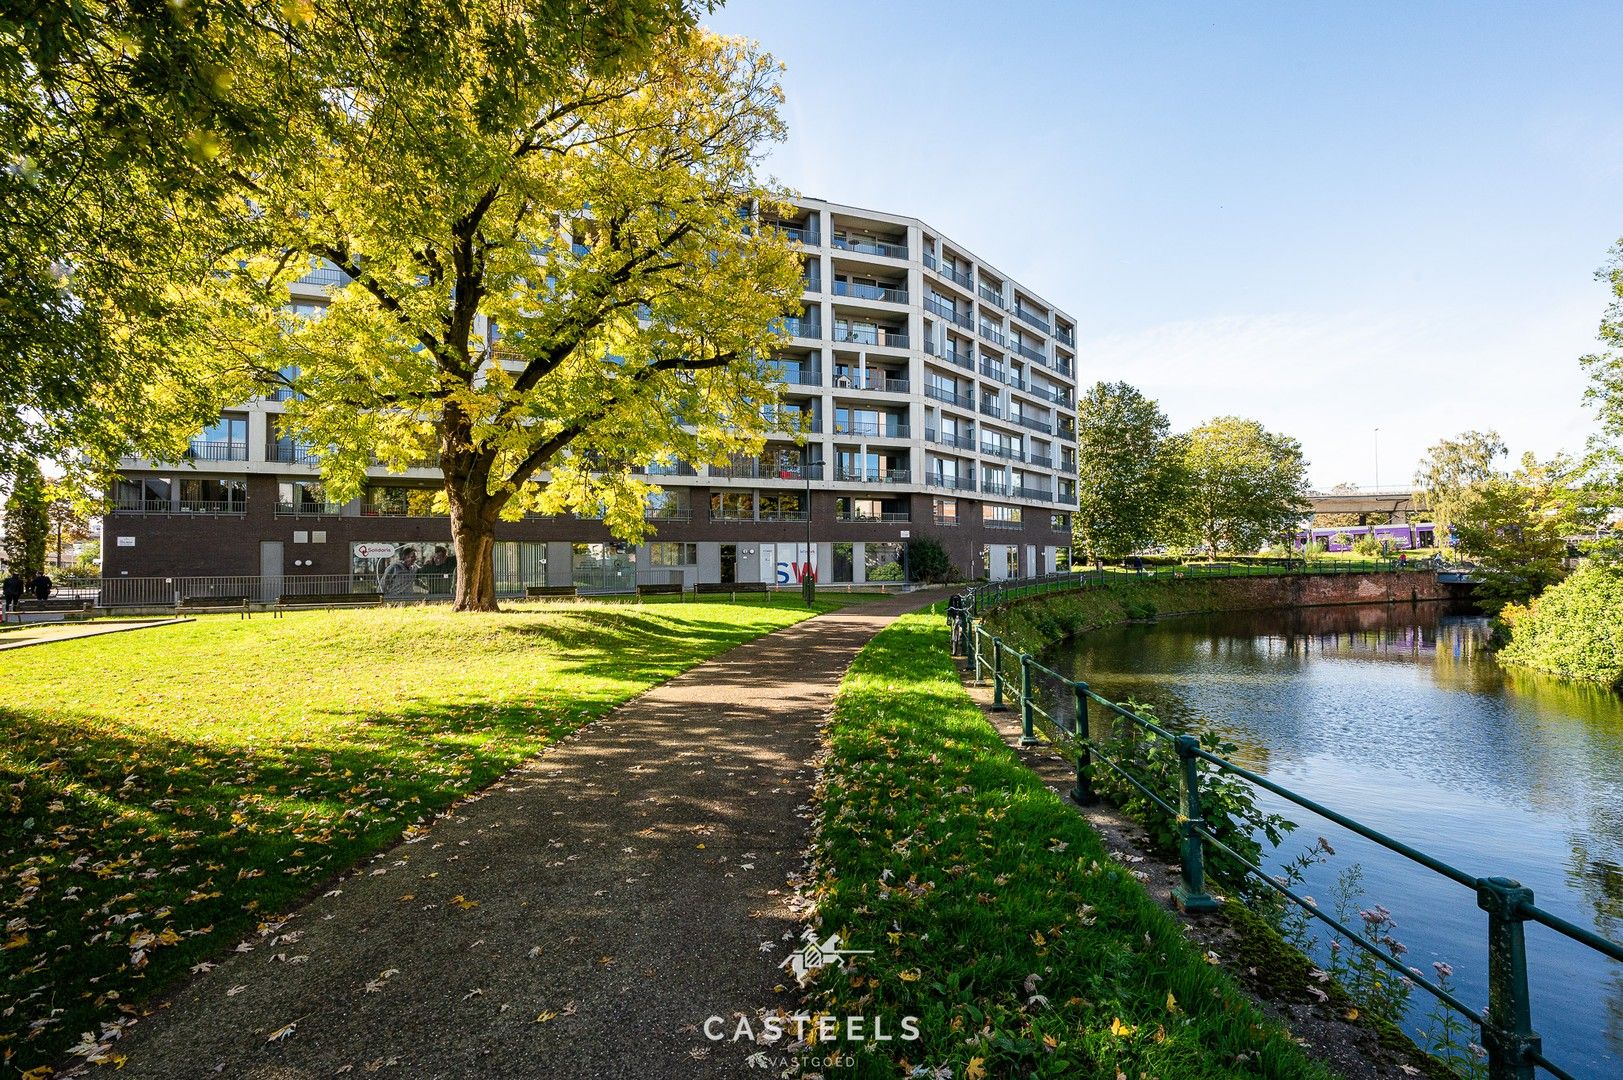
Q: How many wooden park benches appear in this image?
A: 6